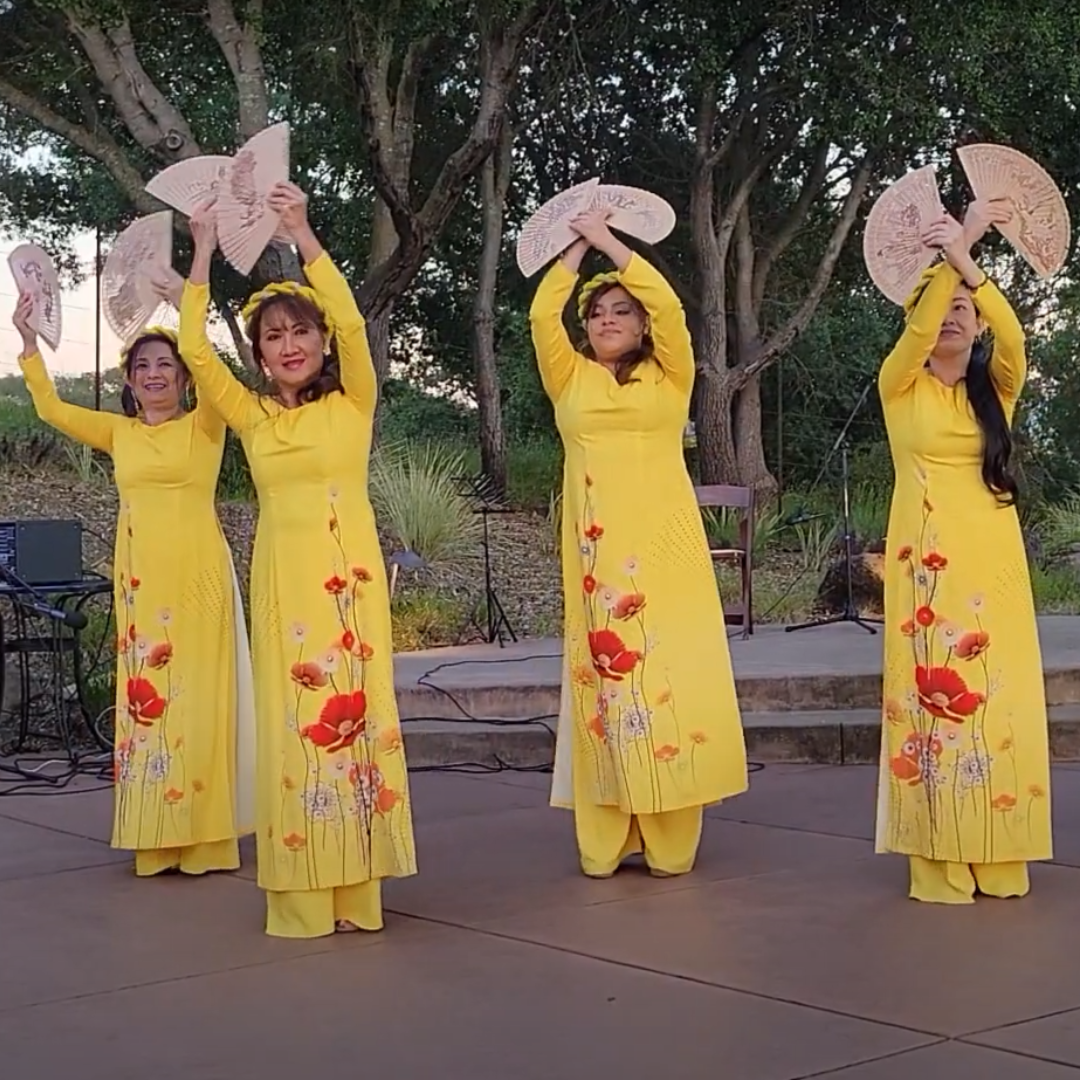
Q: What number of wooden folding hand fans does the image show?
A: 8